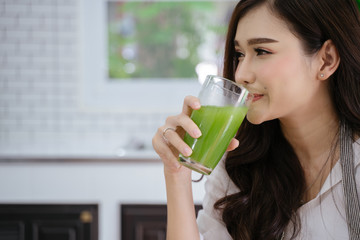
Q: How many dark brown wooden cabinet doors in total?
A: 2